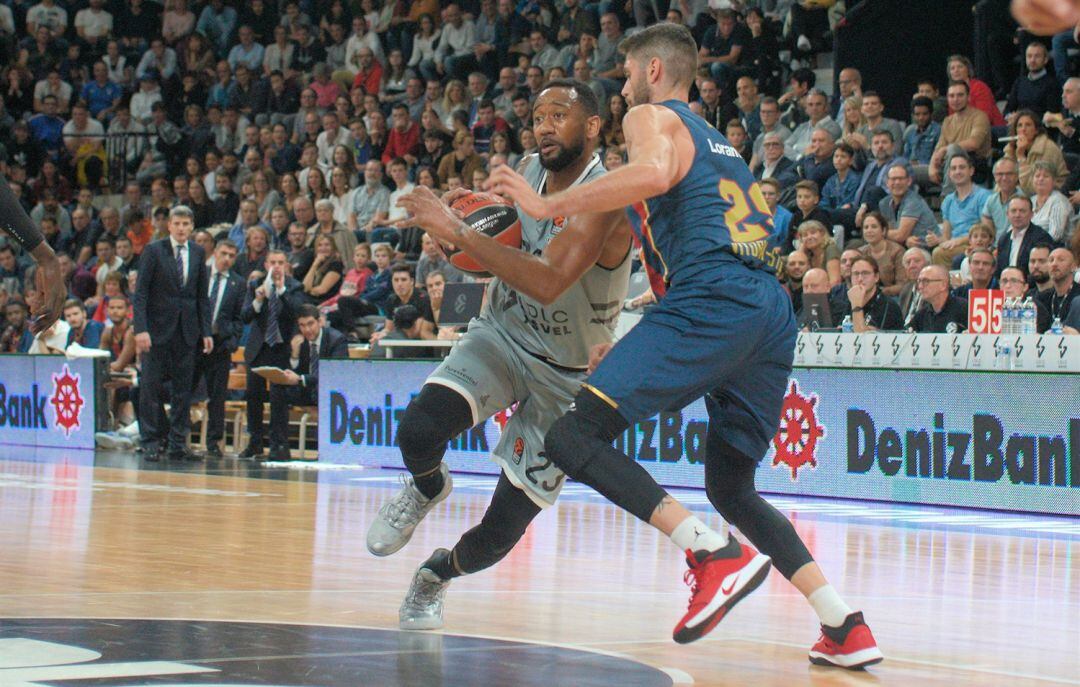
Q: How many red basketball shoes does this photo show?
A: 2